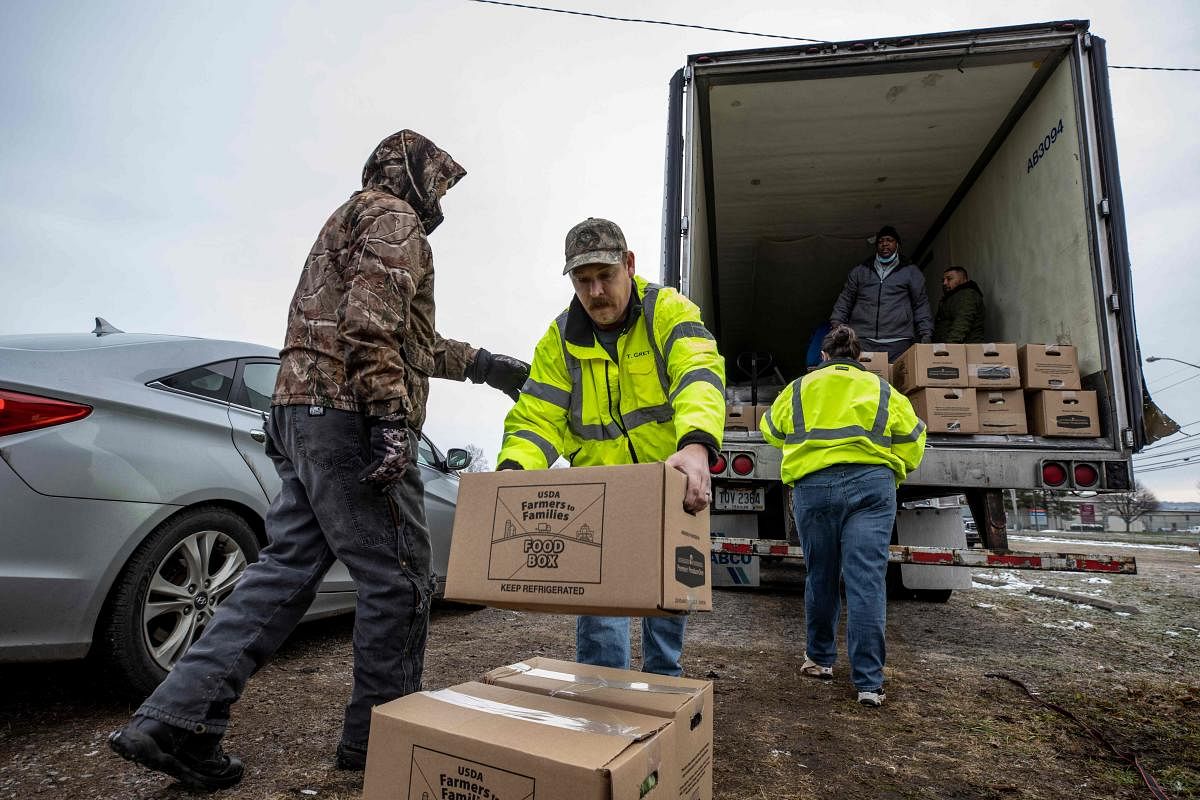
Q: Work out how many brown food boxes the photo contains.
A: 12